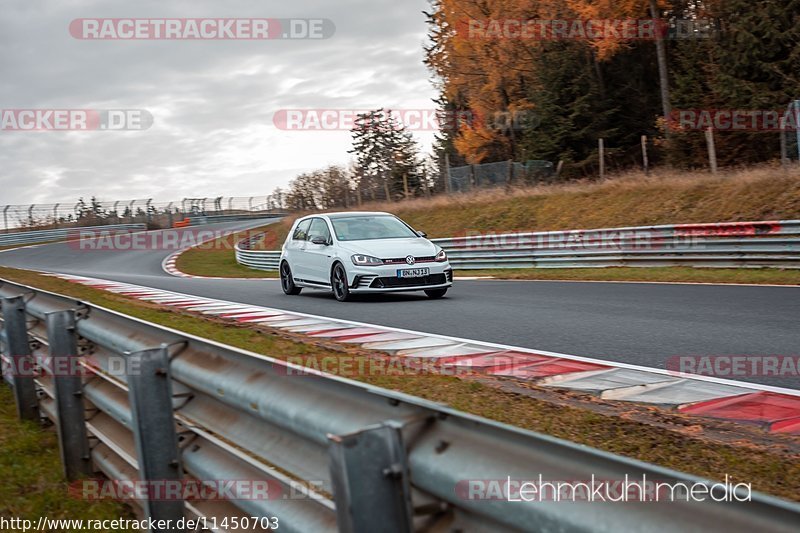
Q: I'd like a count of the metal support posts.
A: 4